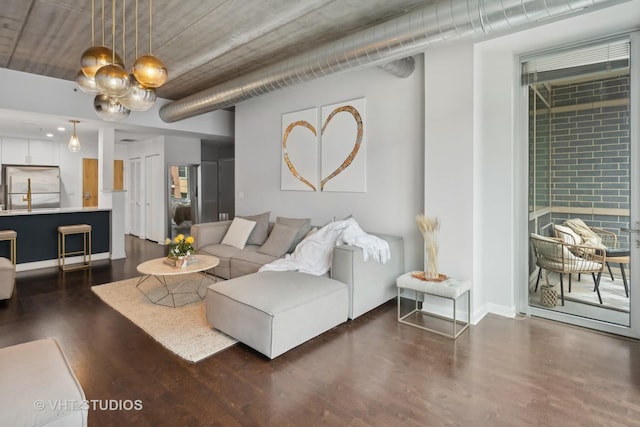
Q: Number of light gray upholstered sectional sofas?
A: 1